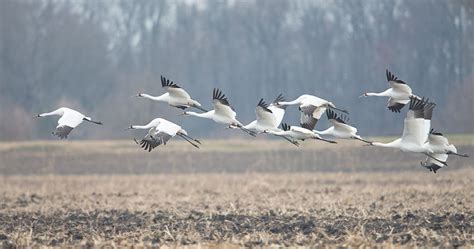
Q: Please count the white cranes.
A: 11